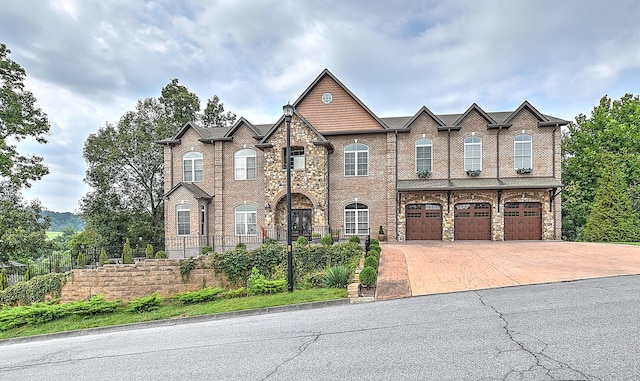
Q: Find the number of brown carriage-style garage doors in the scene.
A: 3